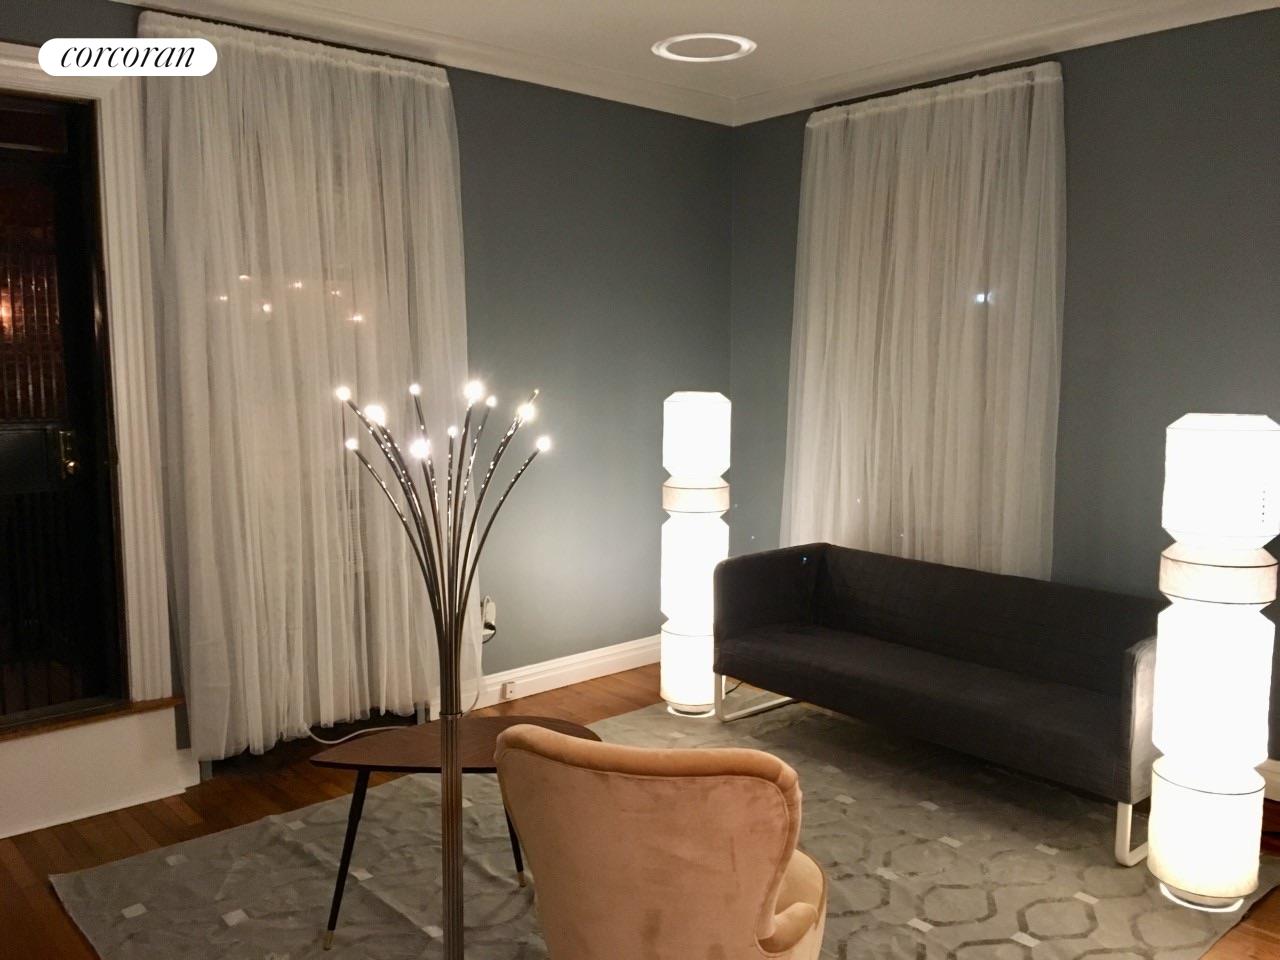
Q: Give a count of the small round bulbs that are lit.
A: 10